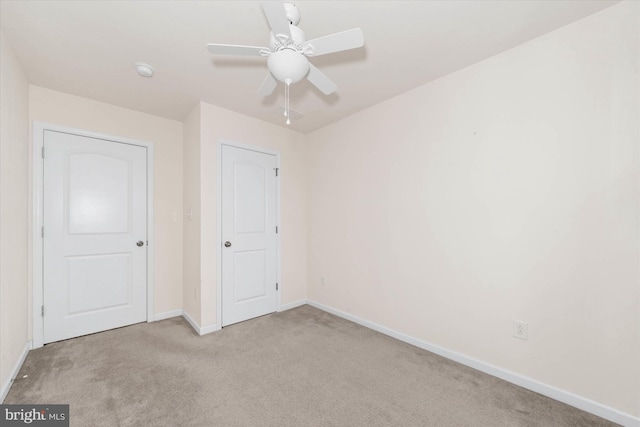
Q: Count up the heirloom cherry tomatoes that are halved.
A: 0